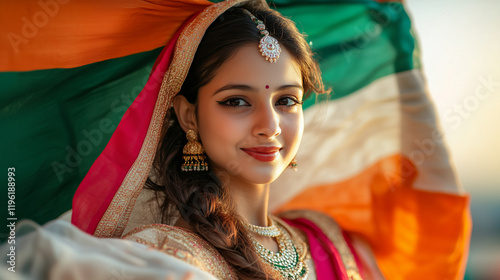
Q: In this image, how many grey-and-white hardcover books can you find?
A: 0